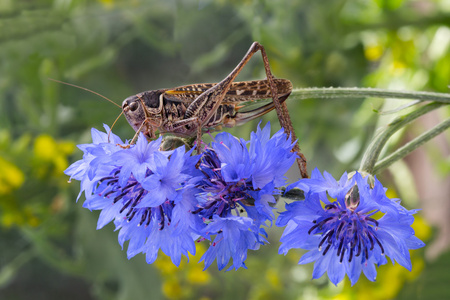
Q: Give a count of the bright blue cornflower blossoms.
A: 3